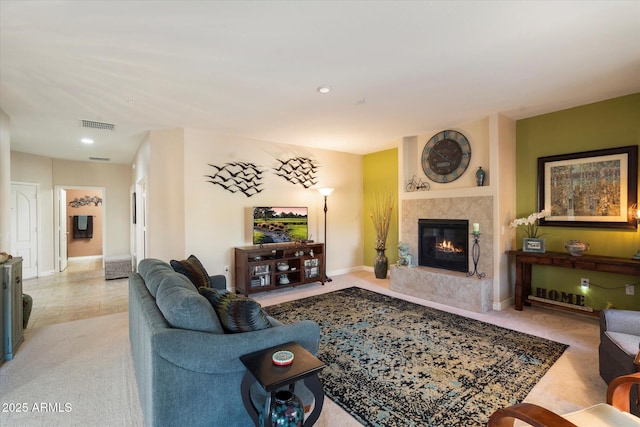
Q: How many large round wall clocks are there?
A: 1